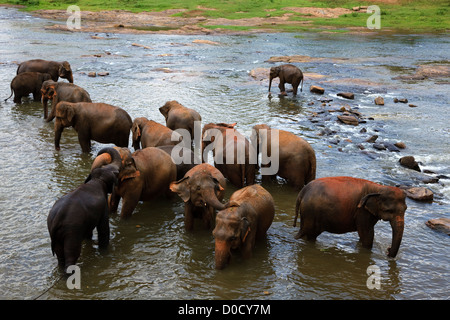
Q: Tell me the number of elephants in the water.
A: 15